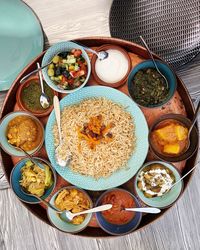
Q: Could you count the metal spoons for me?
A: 11